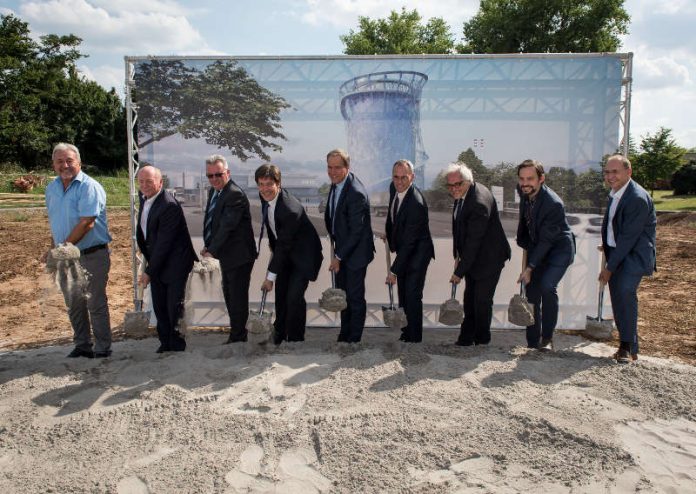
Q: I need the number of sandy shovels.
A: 9